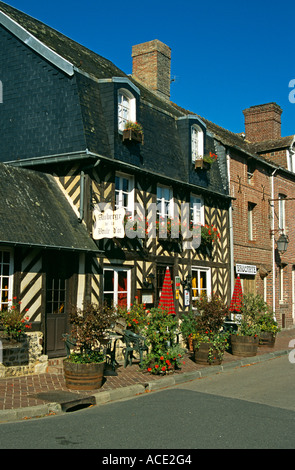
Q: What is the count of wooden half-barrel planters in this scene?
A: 4